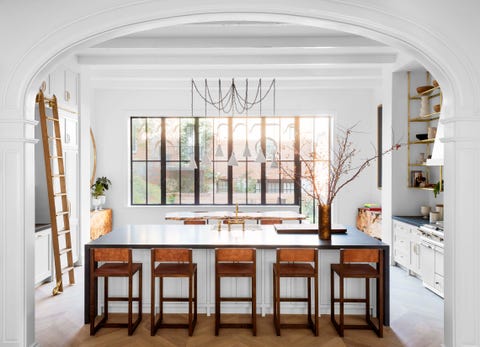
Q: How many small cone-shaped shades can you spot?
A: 7